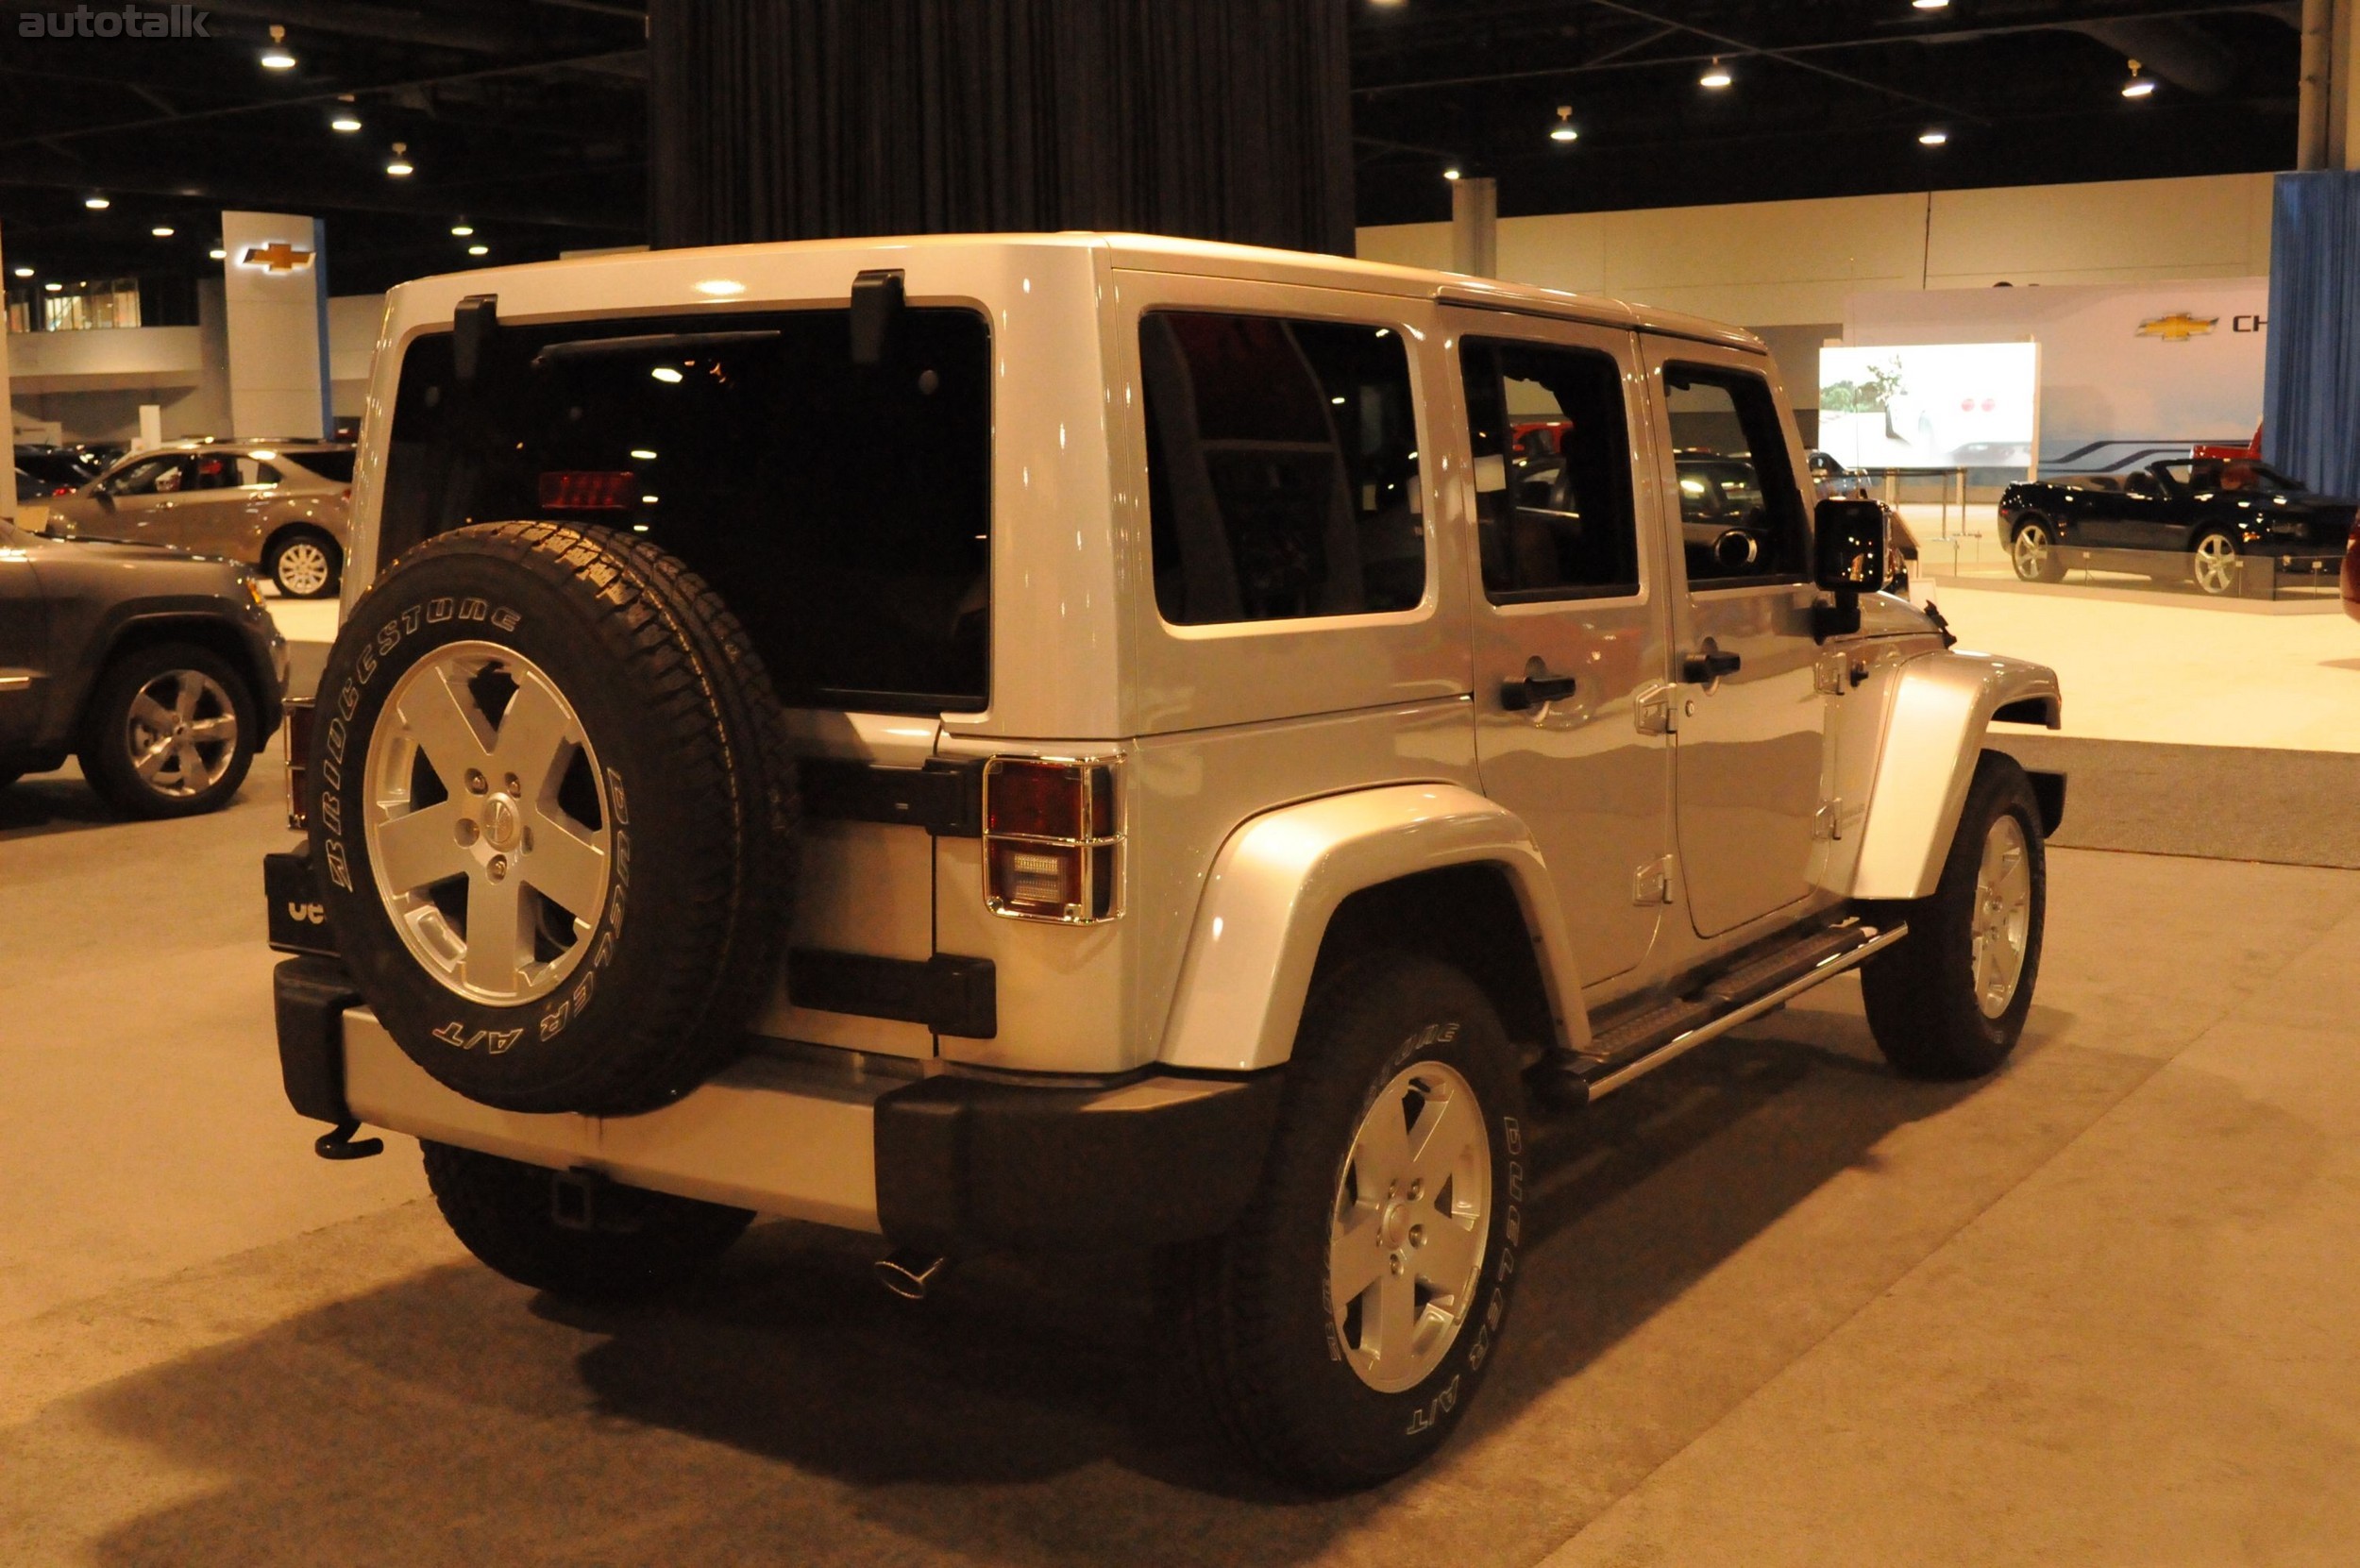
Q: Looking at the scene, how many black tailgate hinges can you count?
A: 2